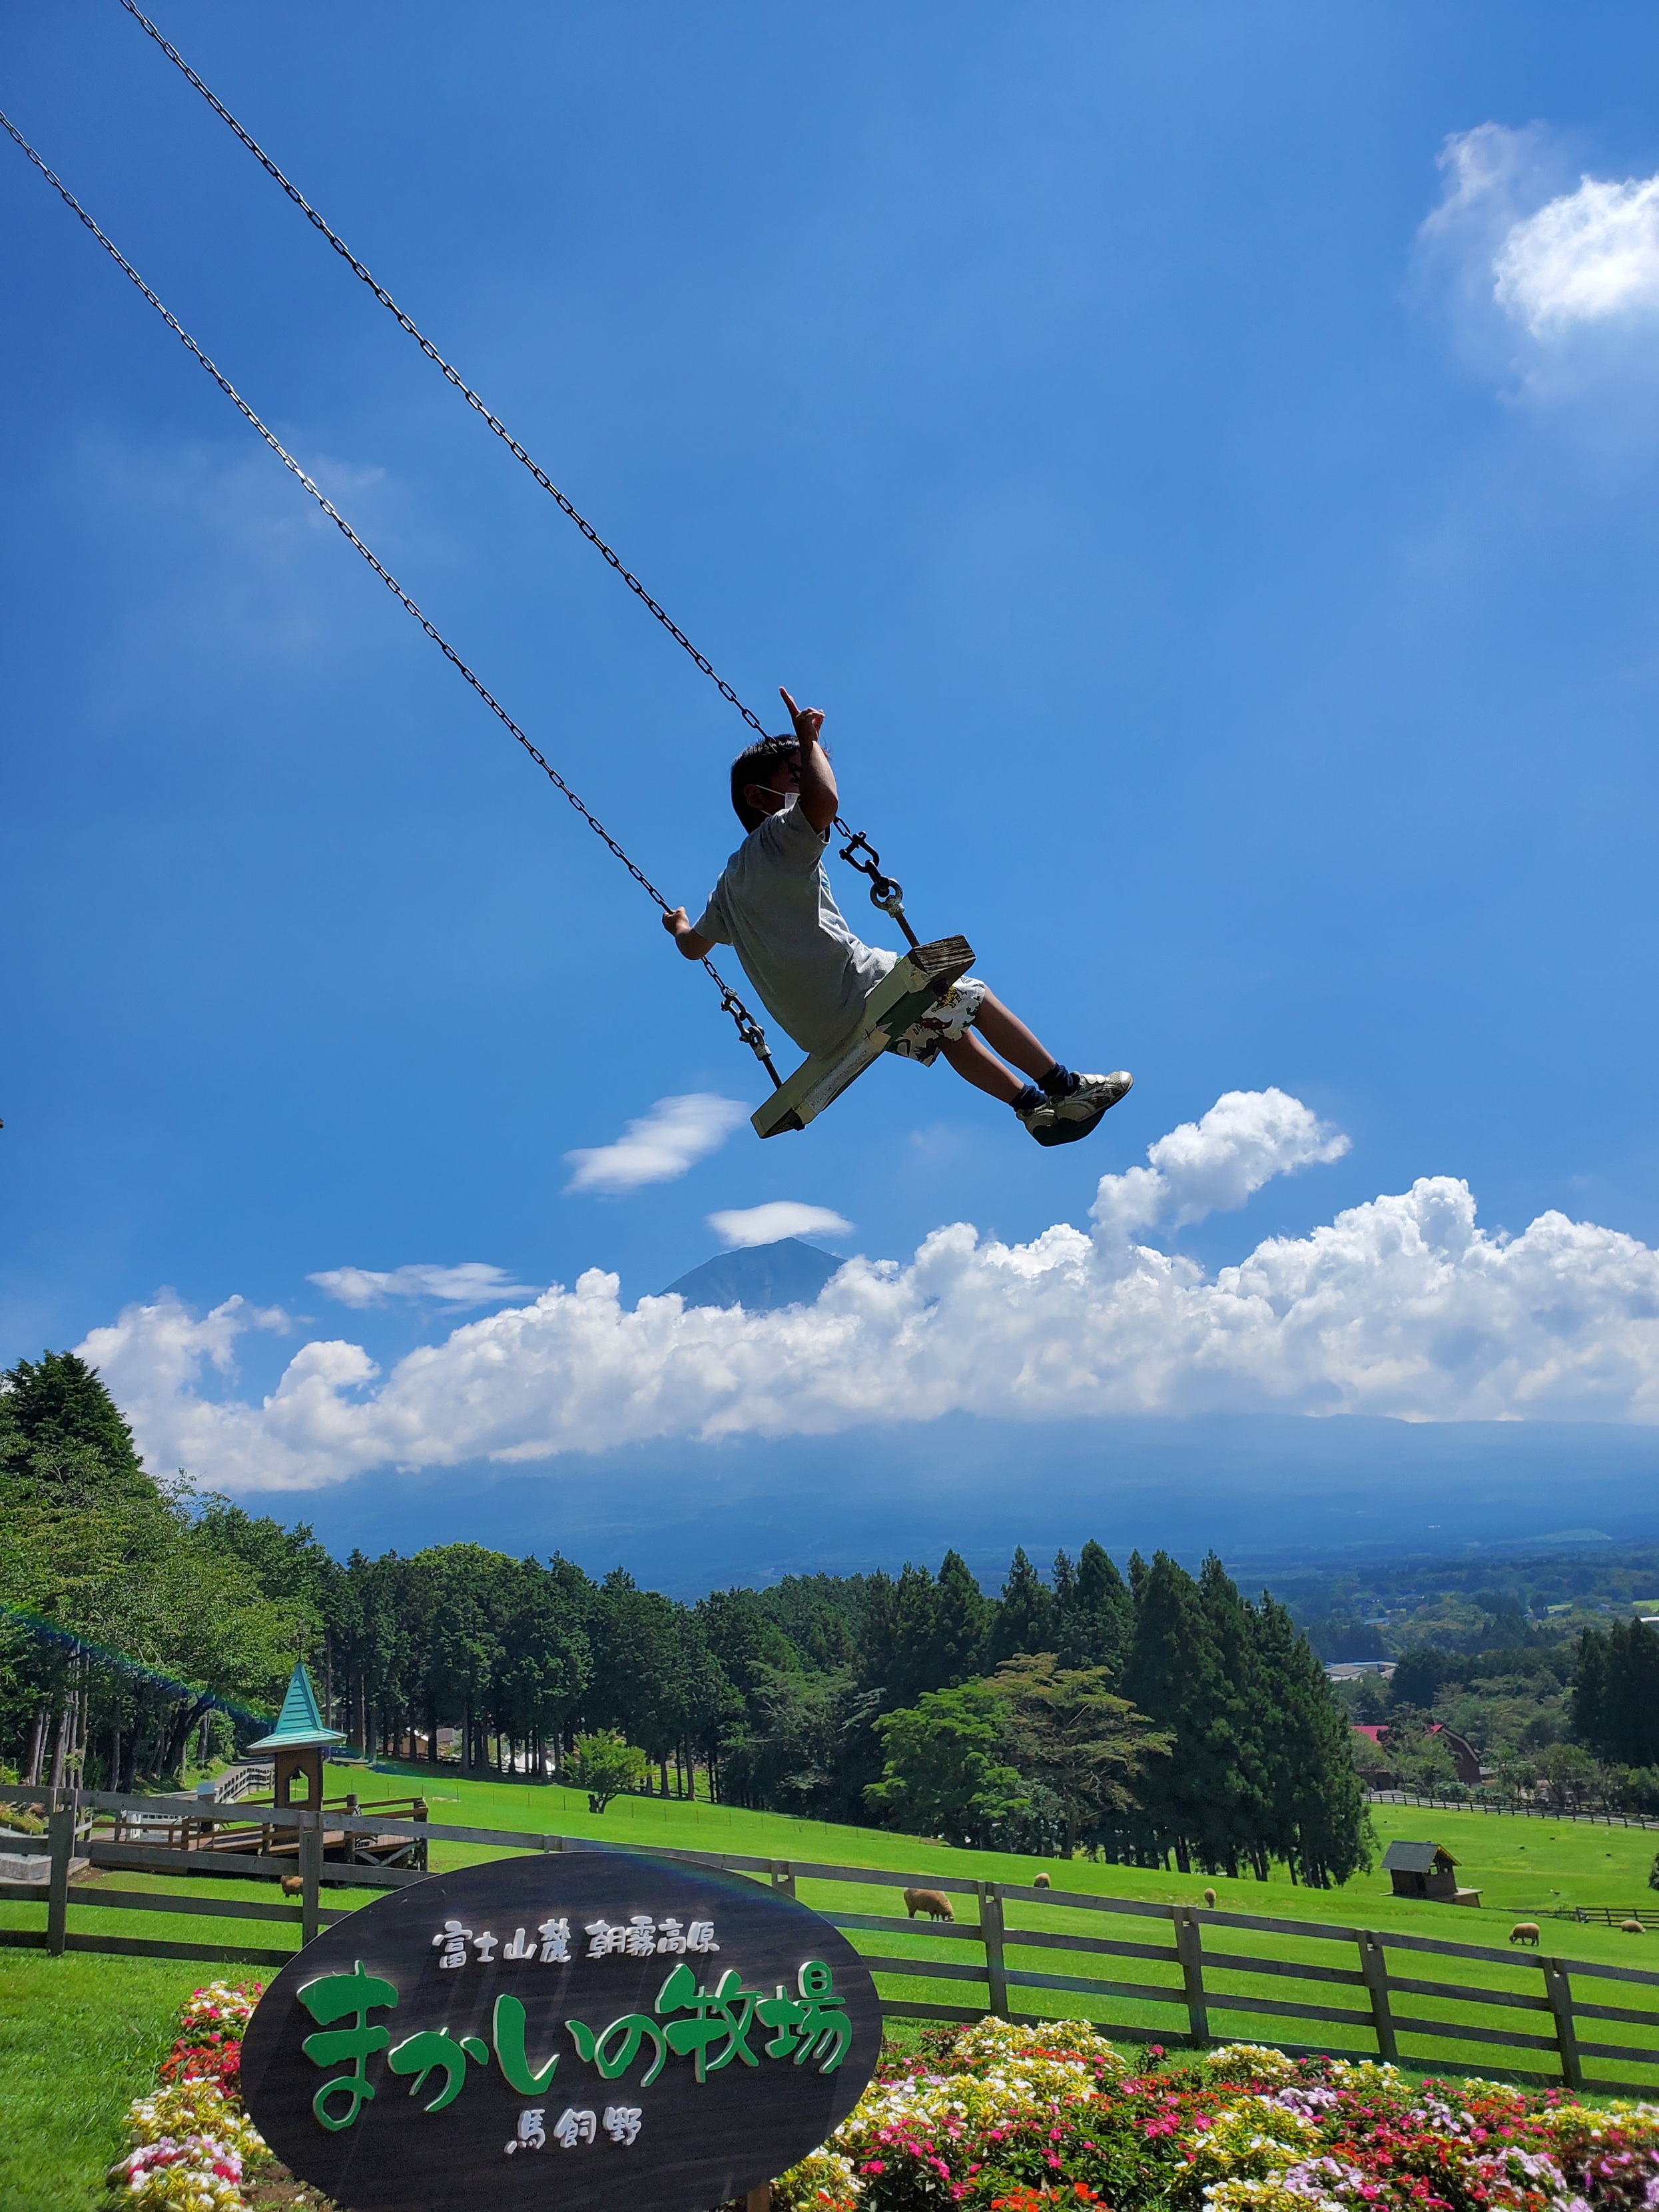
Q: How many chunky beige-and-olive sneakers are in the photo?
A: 2